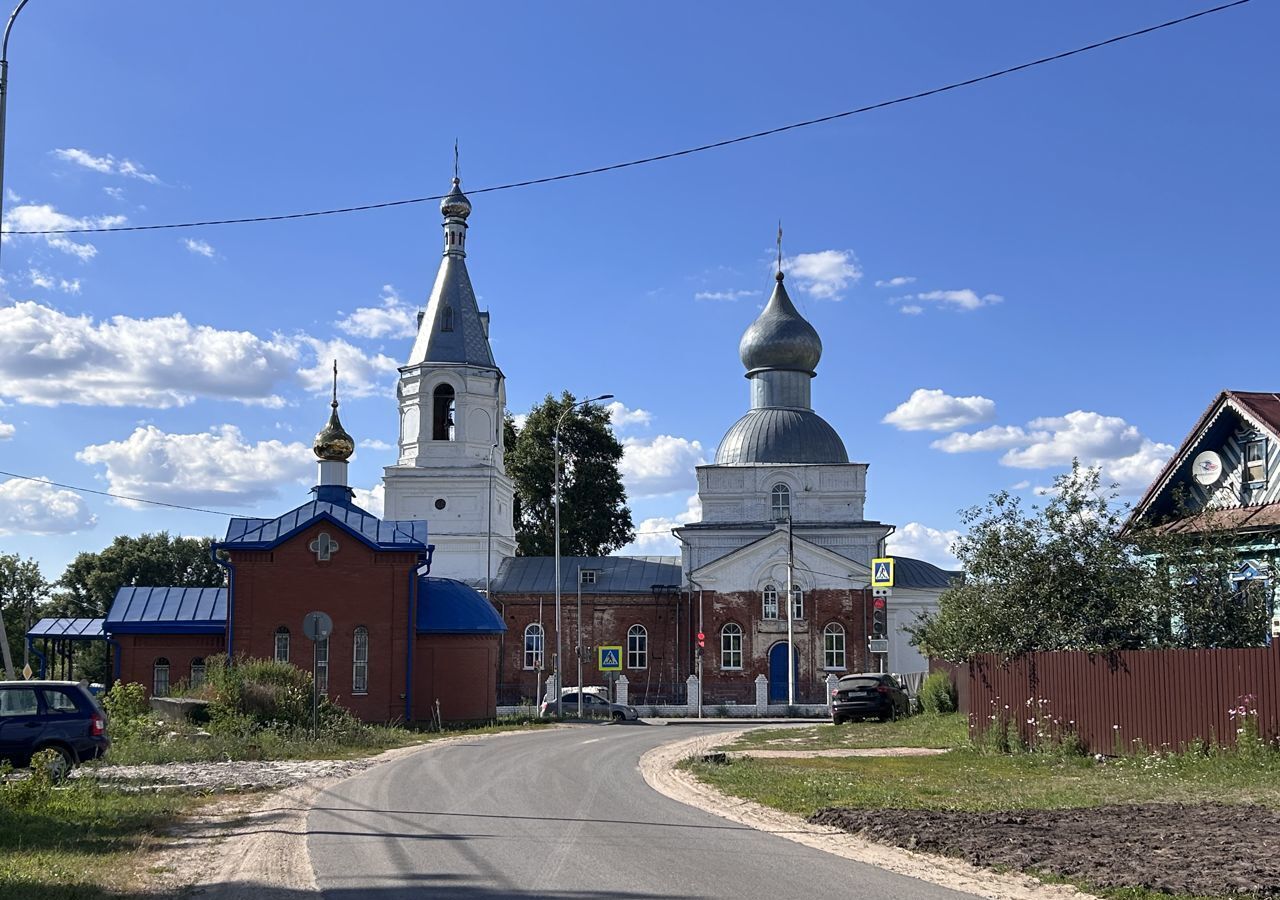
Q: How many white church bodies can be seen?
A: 2